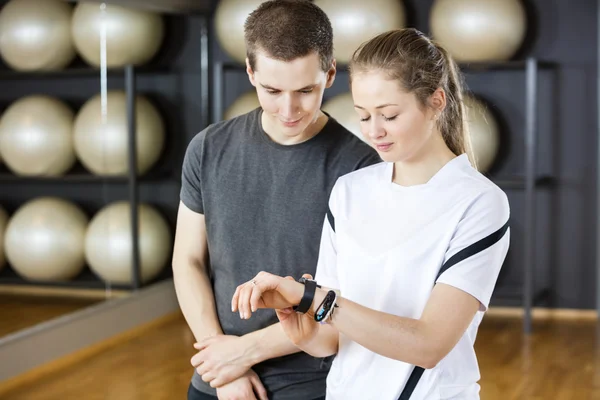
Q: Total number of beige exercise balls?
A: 13